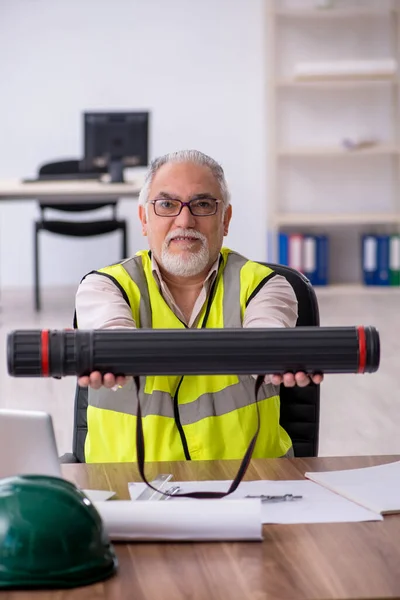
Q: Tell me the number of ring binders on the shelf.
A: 7